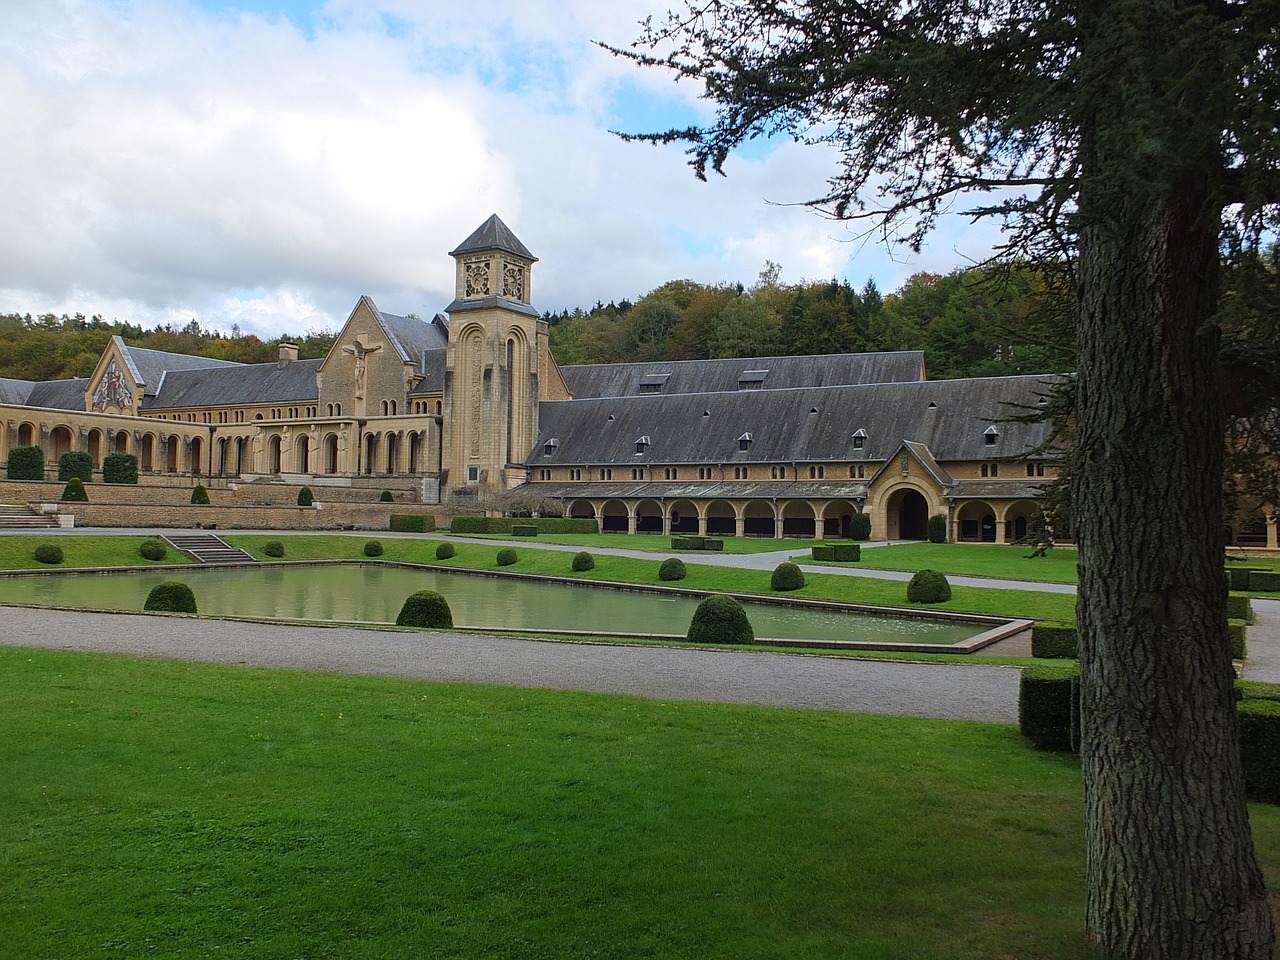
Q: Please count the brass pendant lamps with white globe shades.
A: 0